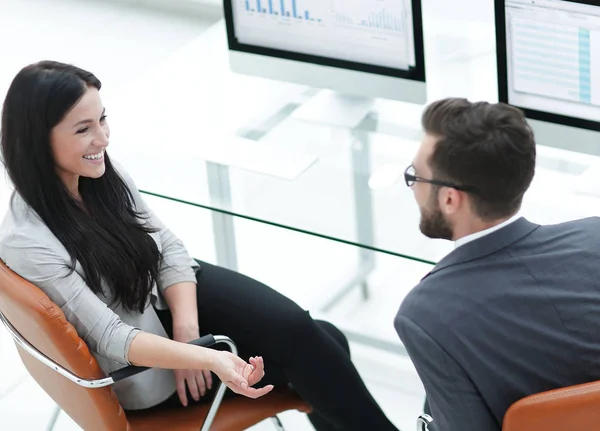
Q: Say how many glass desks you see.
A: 1